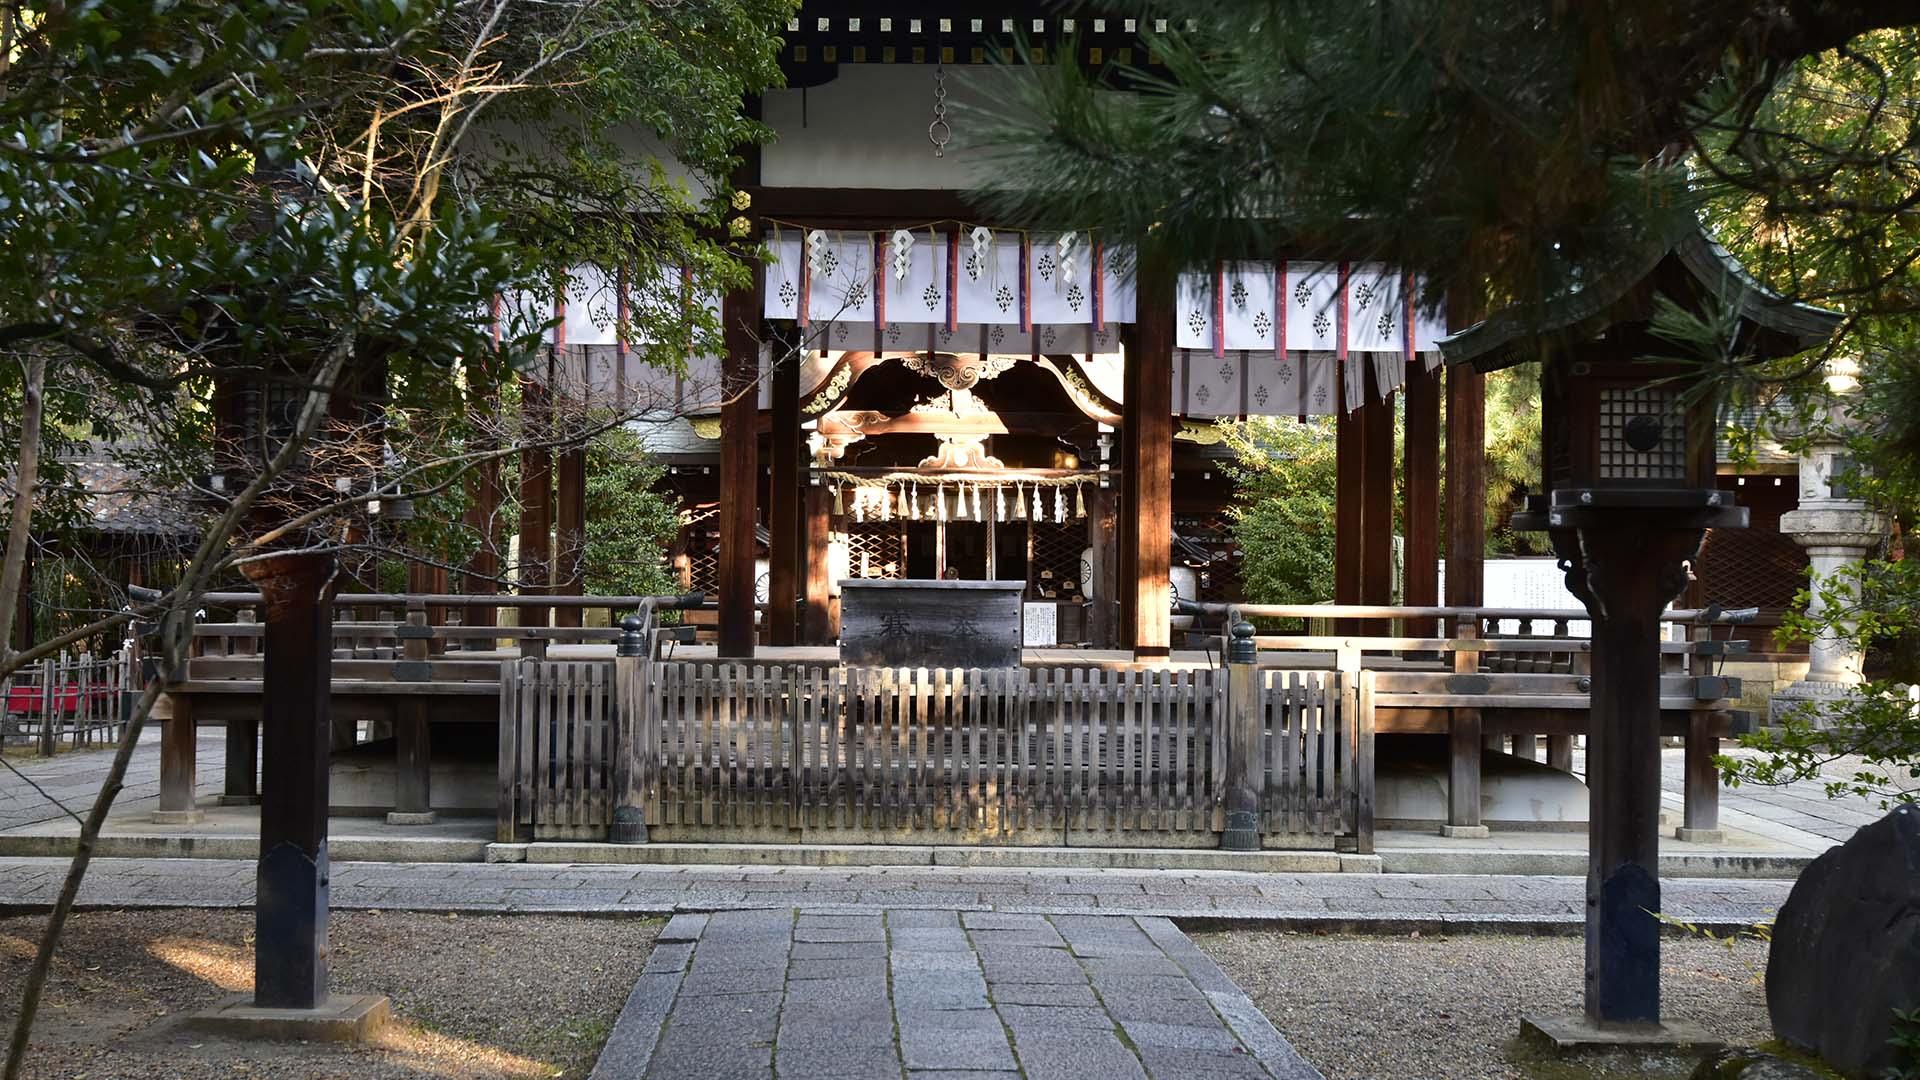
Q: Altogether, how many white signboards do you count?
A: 2